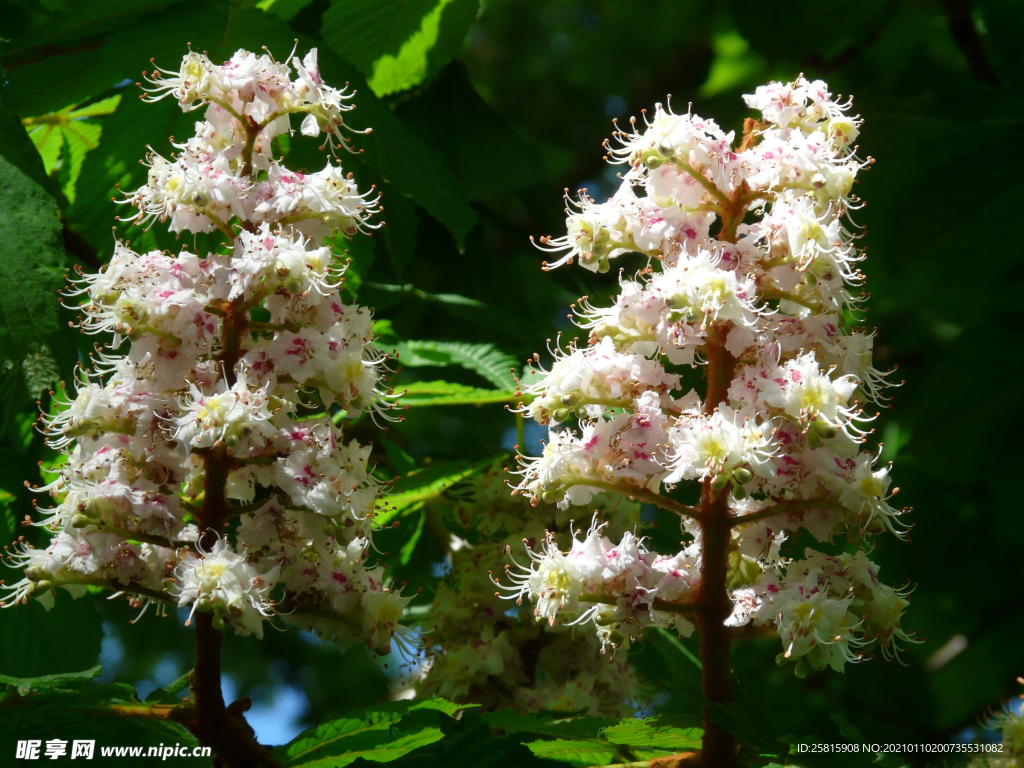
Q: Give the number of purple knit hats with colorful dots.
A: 0